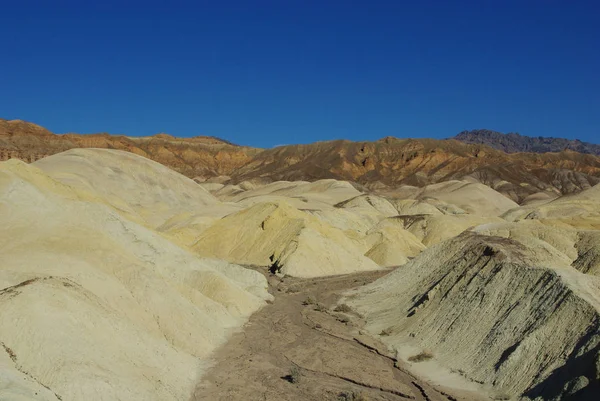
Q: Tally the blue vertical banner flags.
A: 0